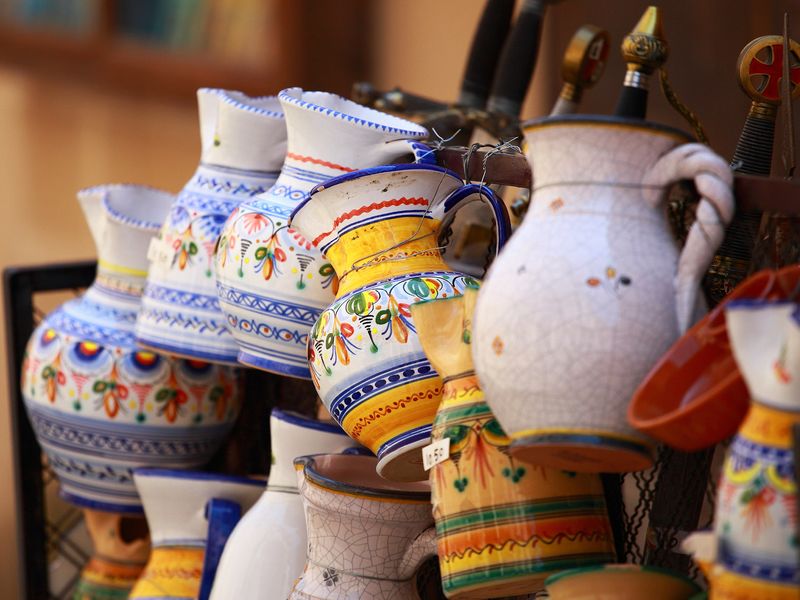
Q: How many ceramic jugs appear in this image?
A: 11